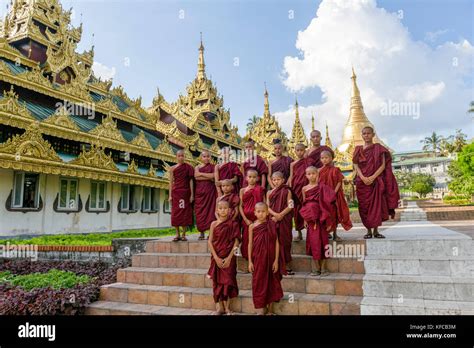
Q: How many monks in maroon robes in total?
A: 15